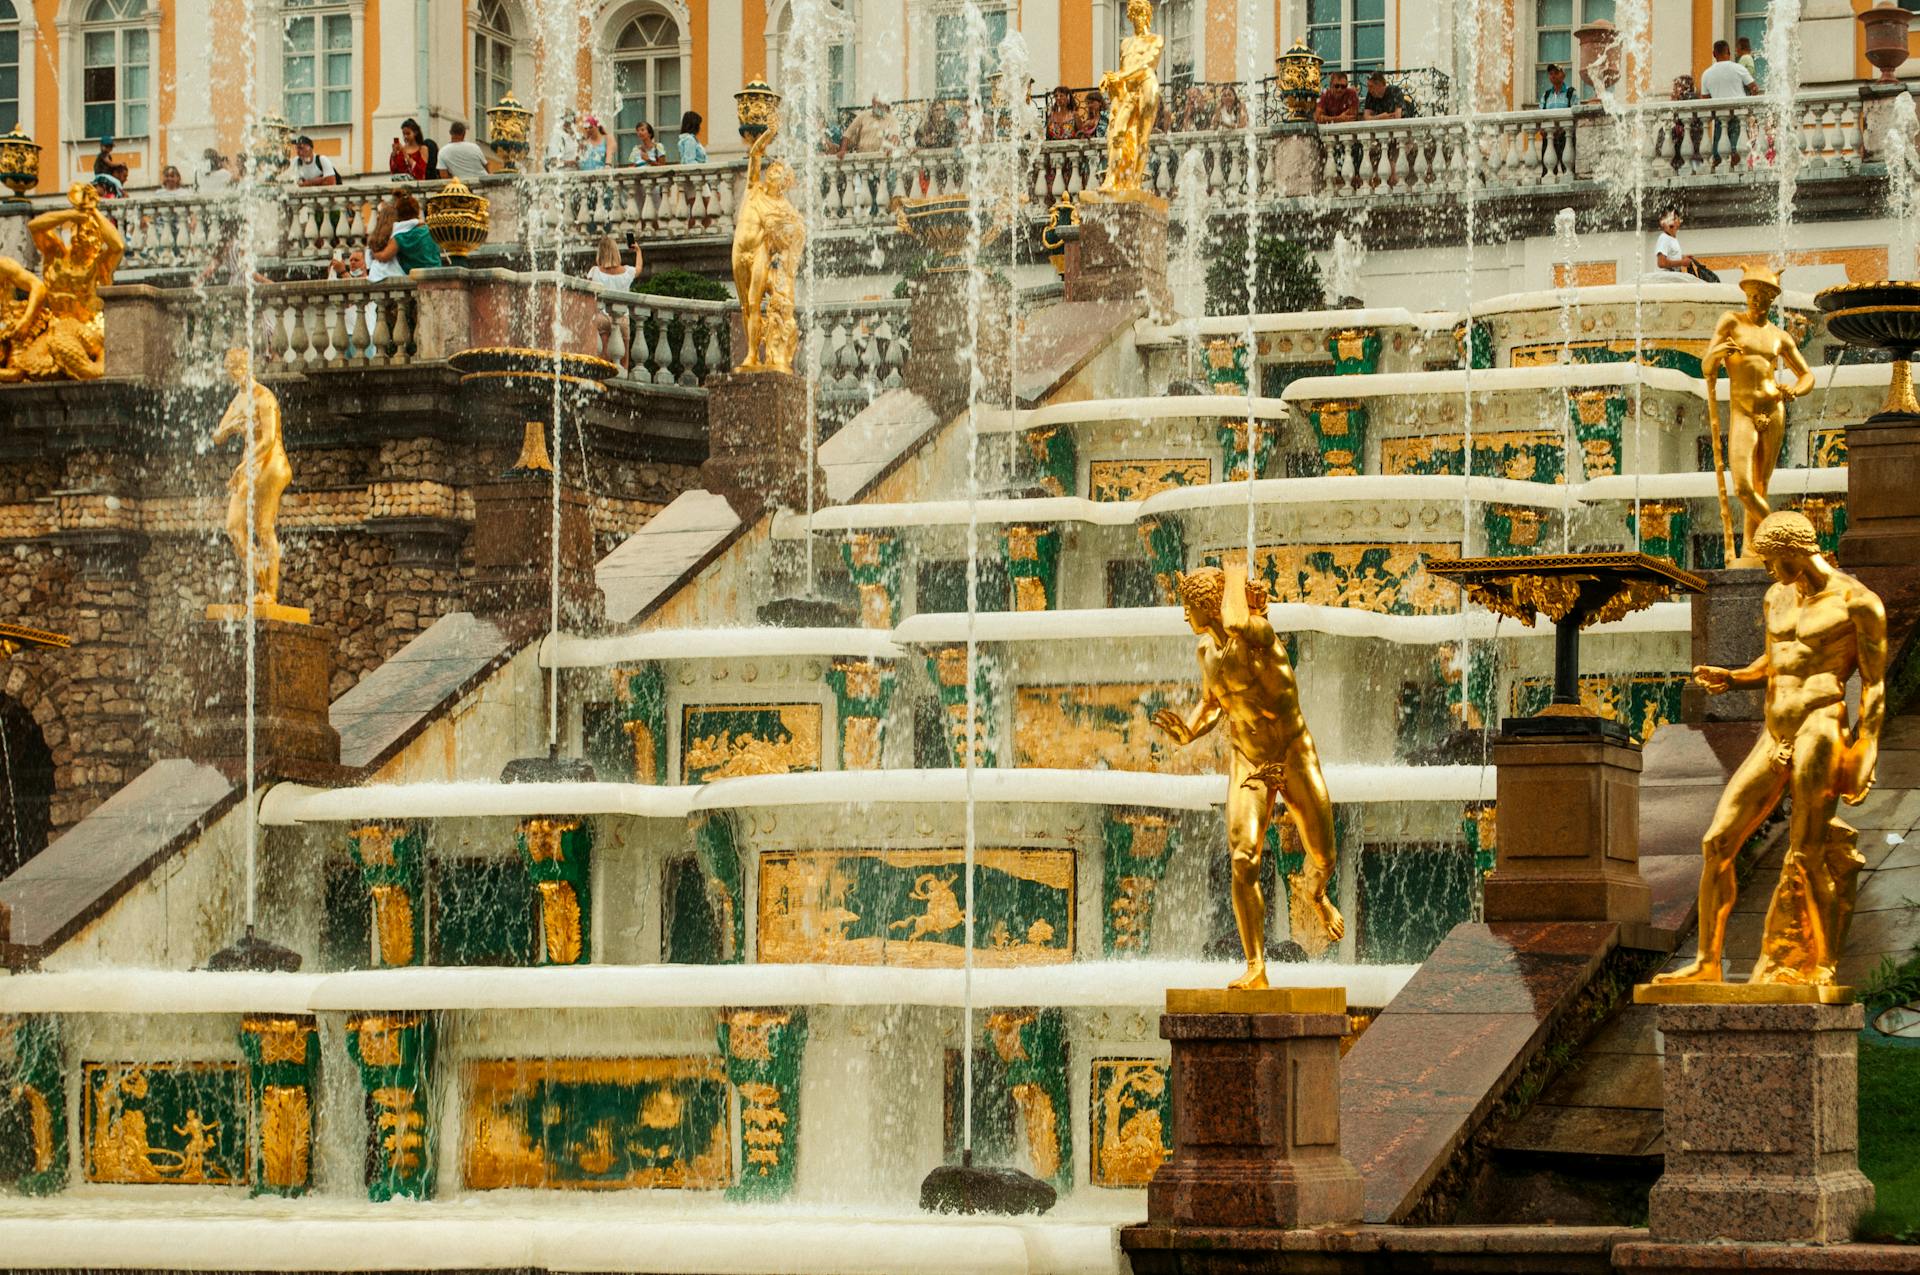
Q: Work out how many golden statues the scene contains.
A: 7